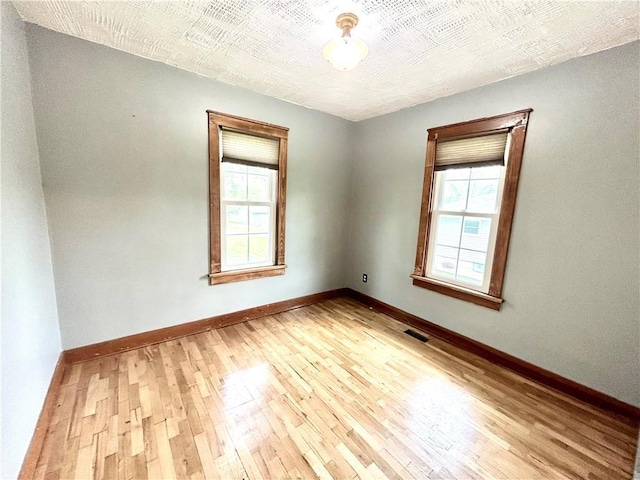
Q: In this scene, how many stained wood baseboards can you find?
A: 3